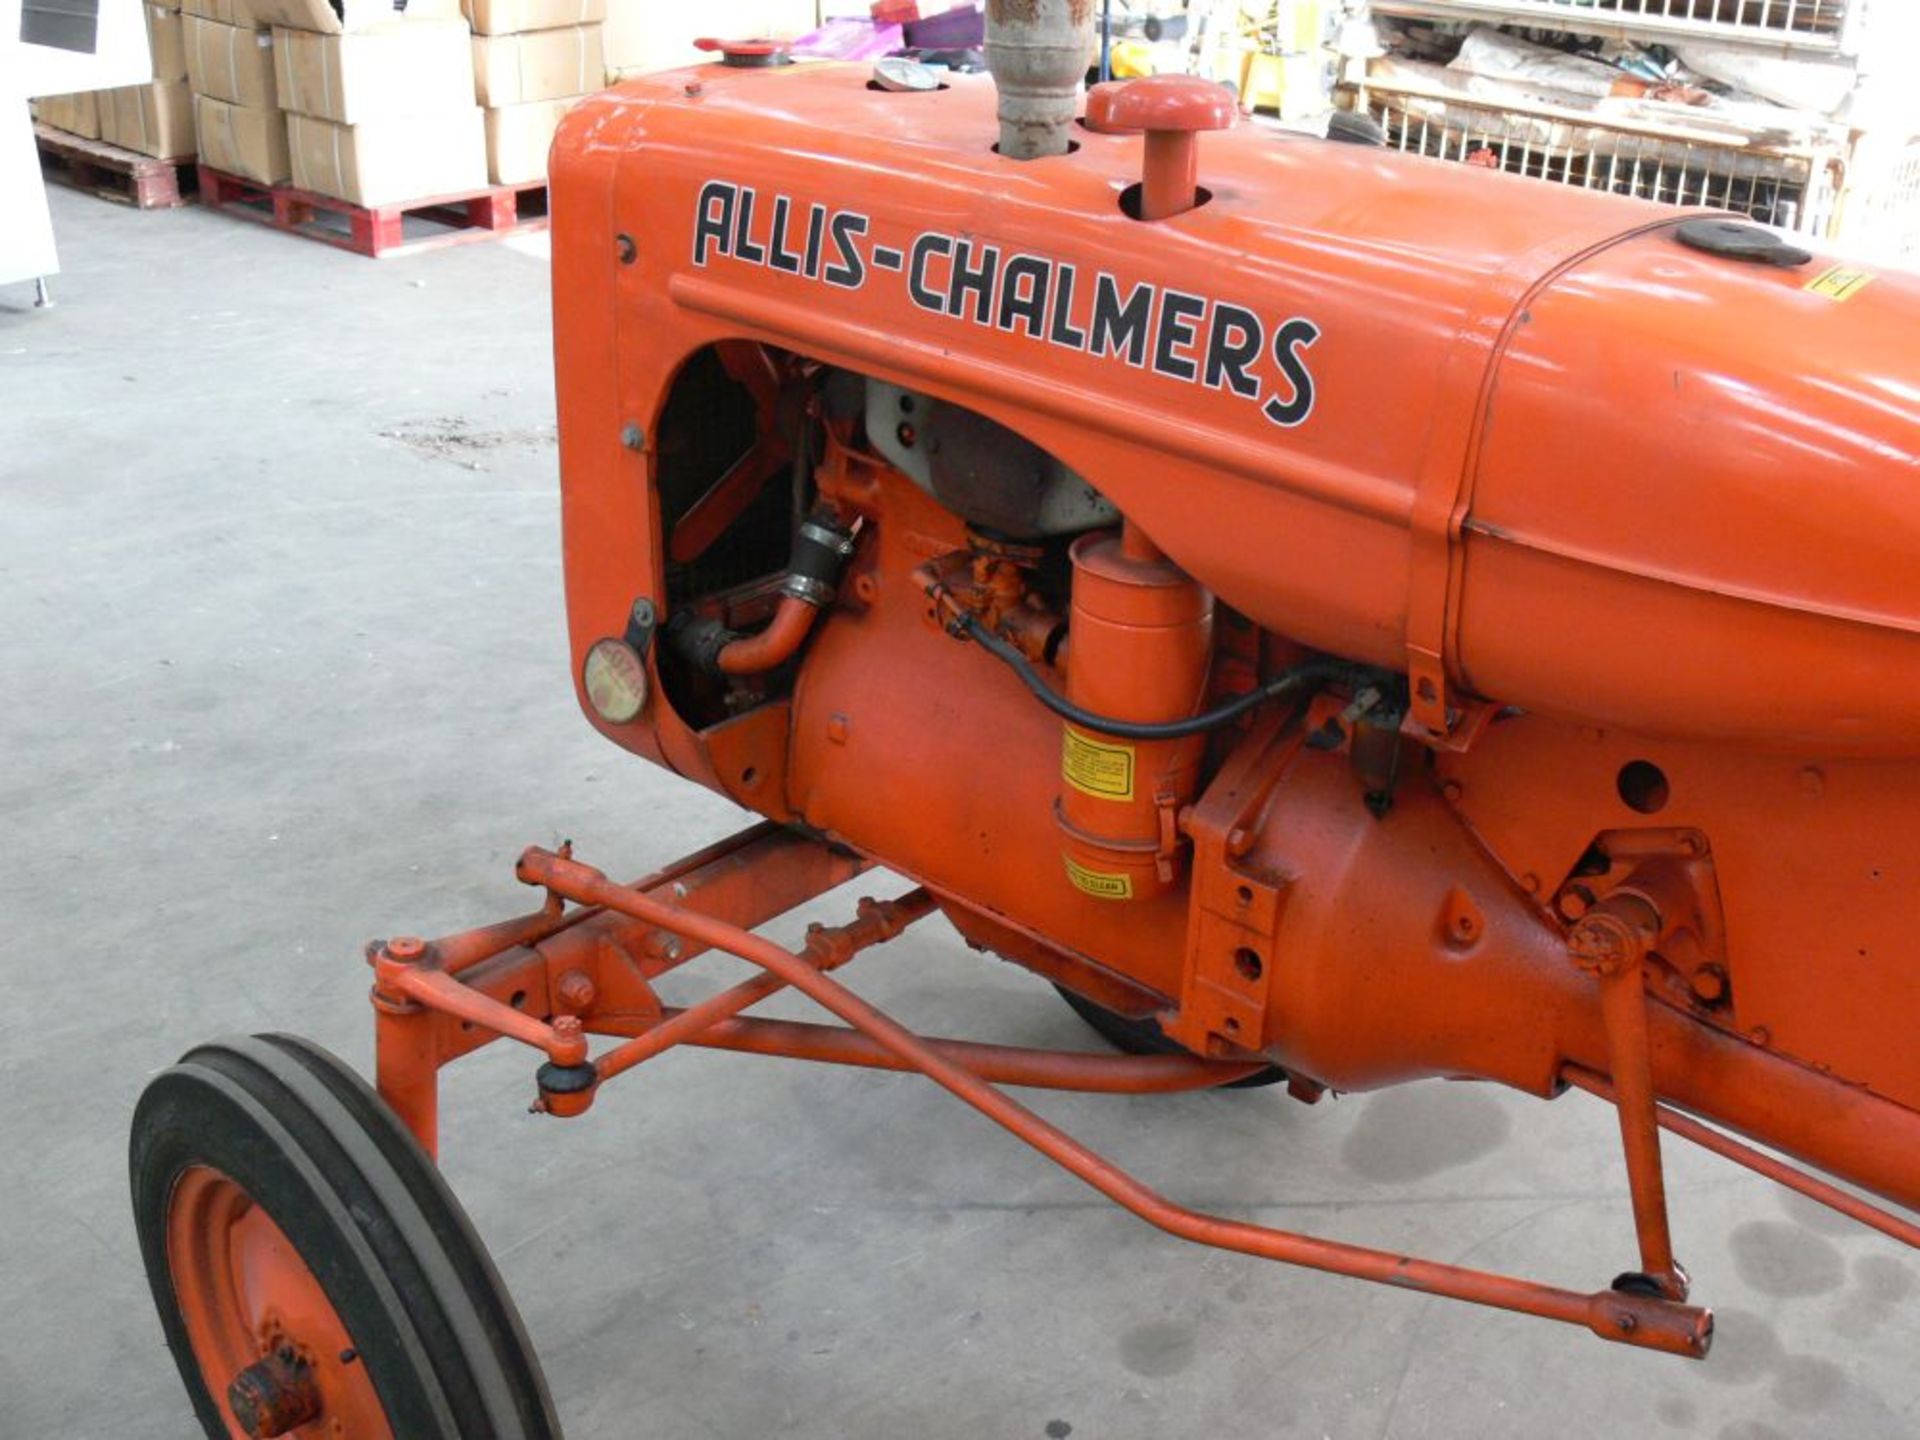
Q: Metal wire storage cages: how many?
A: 2